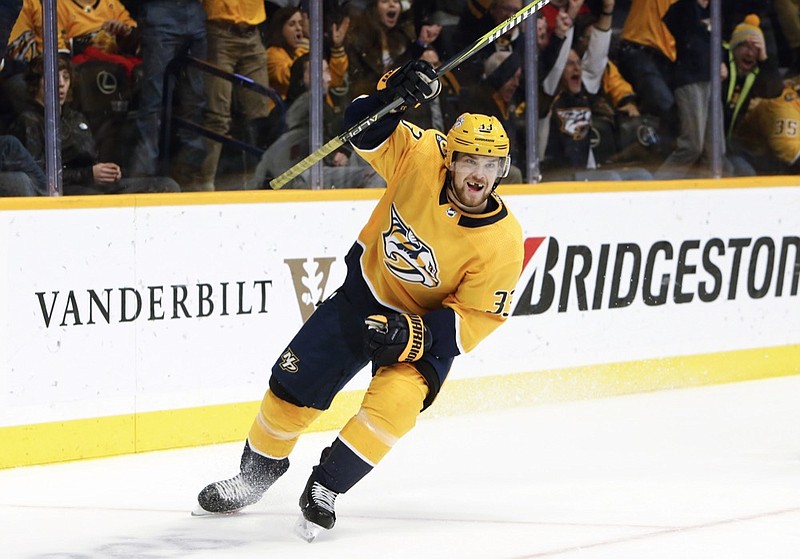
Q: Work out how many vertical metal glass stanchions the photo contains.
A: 4